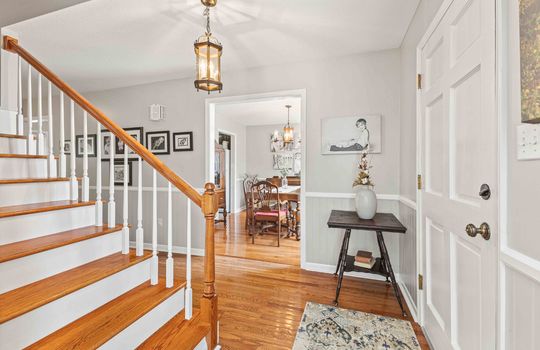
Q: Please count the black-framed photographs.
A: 6